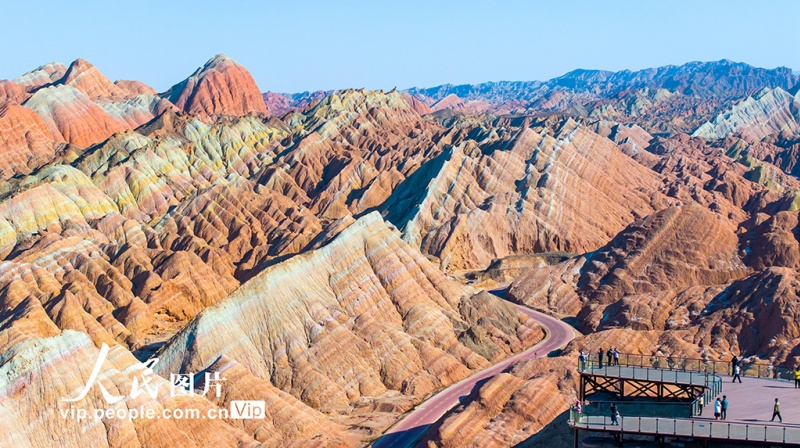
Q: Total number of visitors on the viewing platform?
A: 13